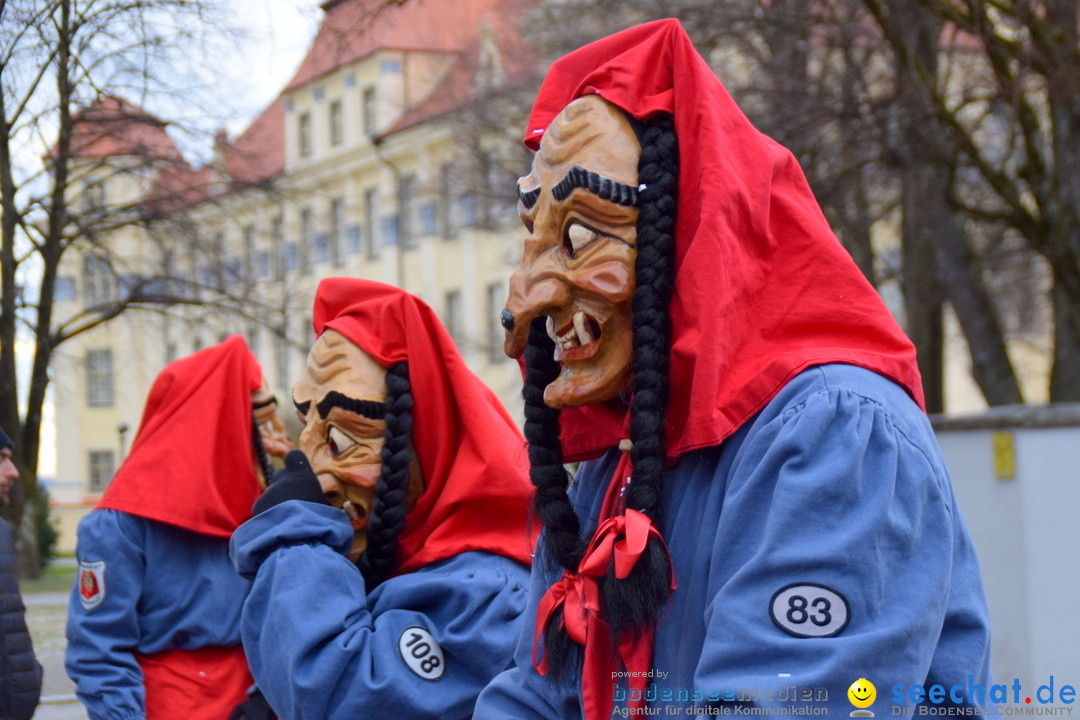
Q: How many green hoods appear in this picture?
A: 0